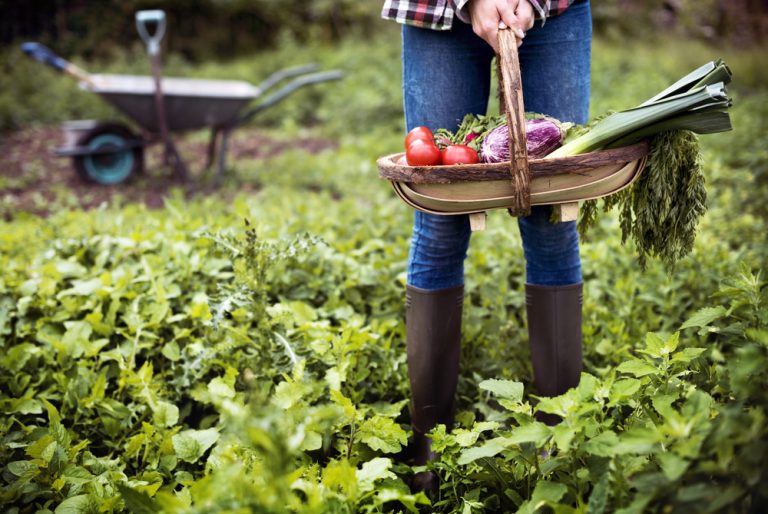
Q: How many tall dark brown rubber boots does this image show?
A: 2